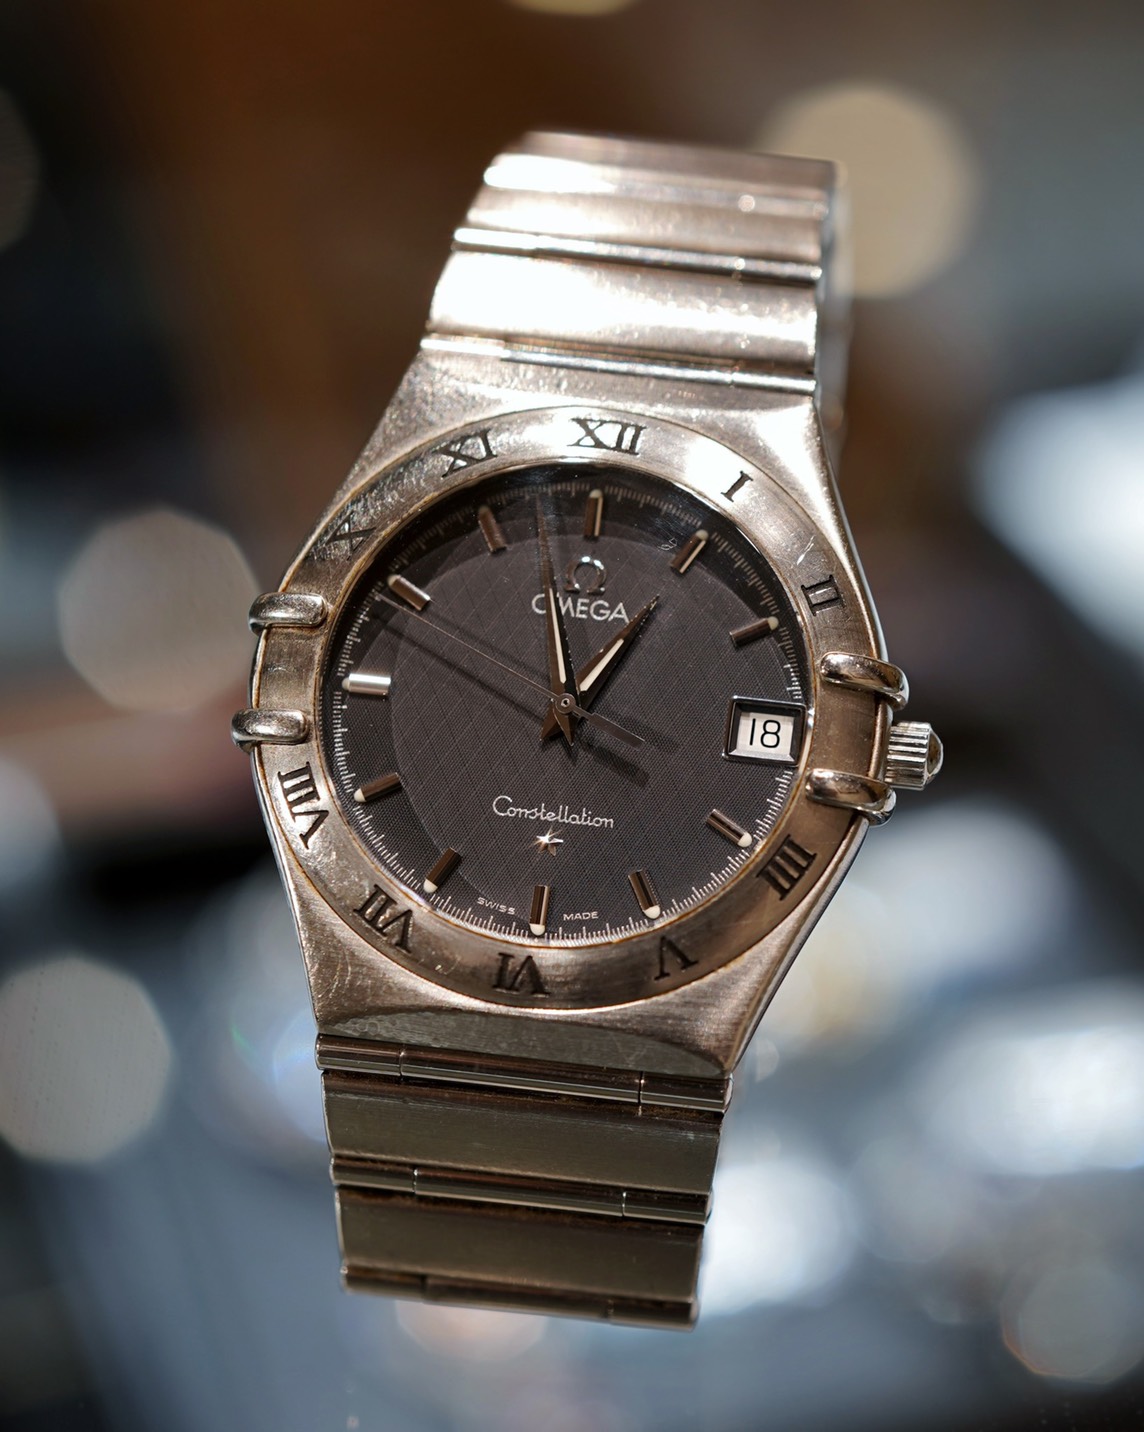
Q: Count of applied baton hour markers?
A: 11